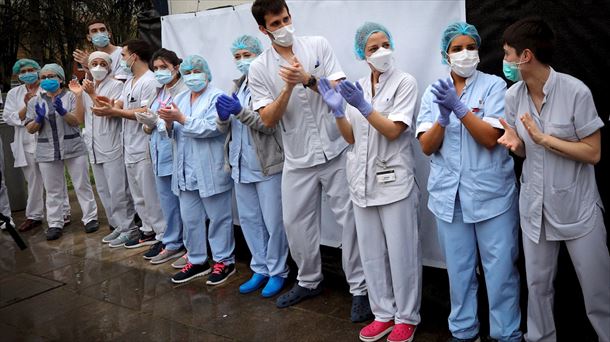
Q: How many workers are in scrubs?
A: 12